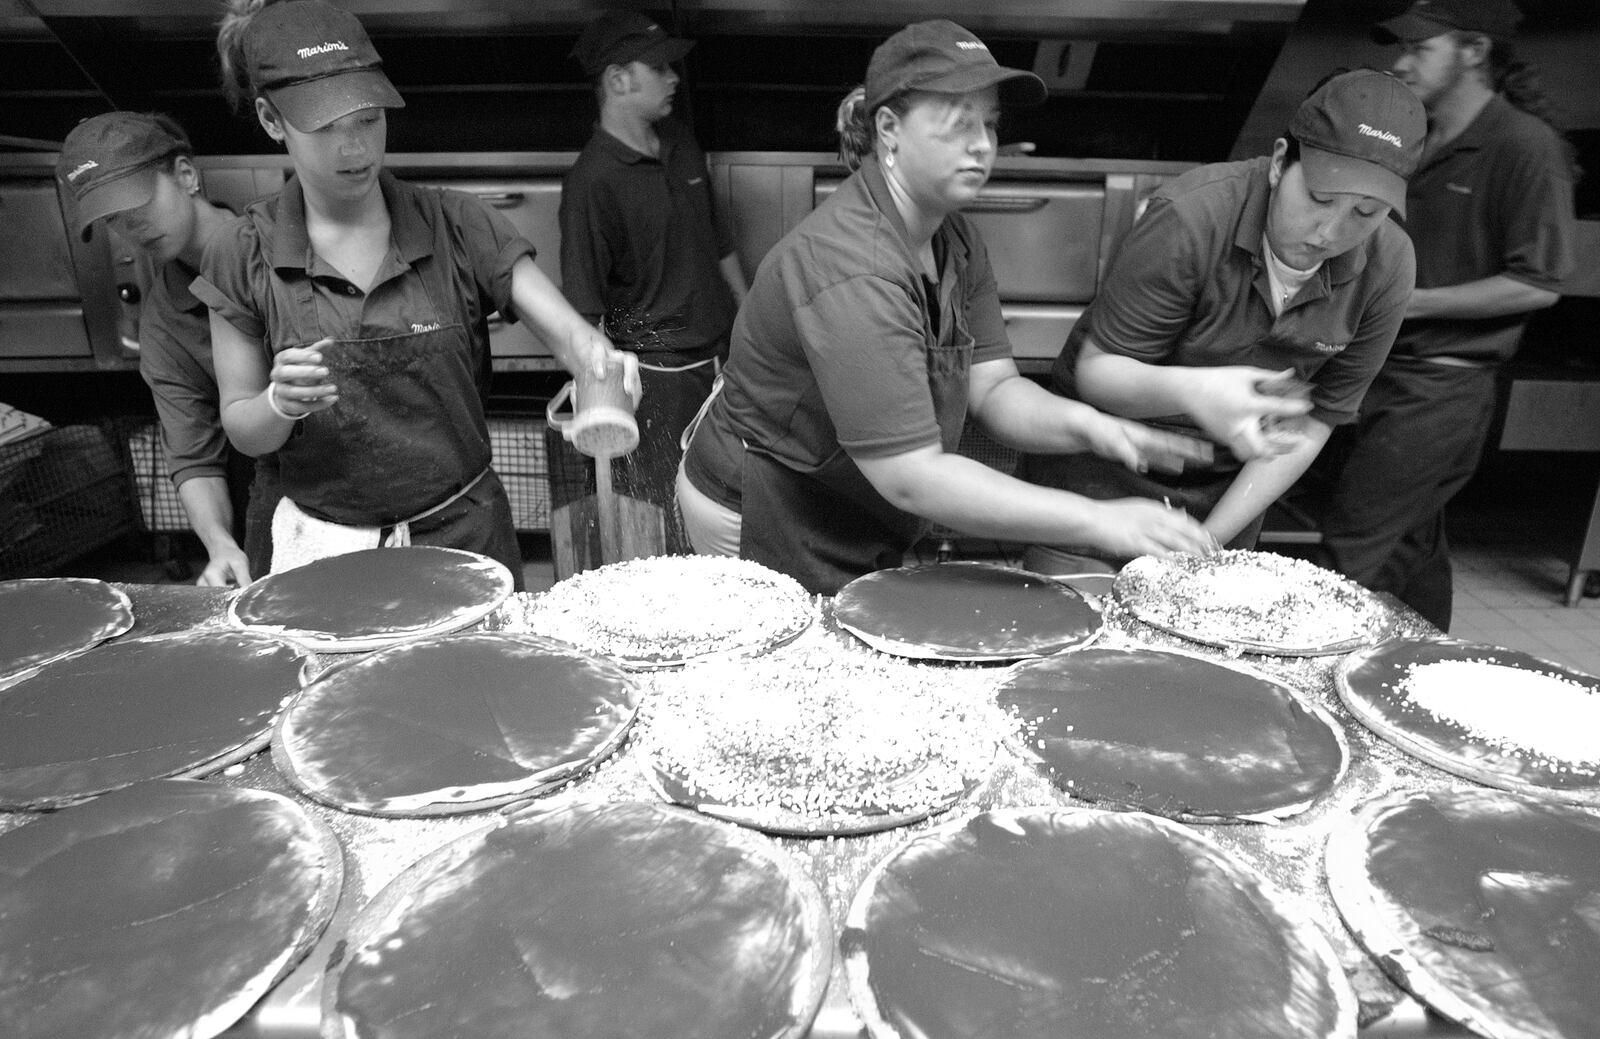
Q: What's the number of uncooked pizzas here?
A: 14